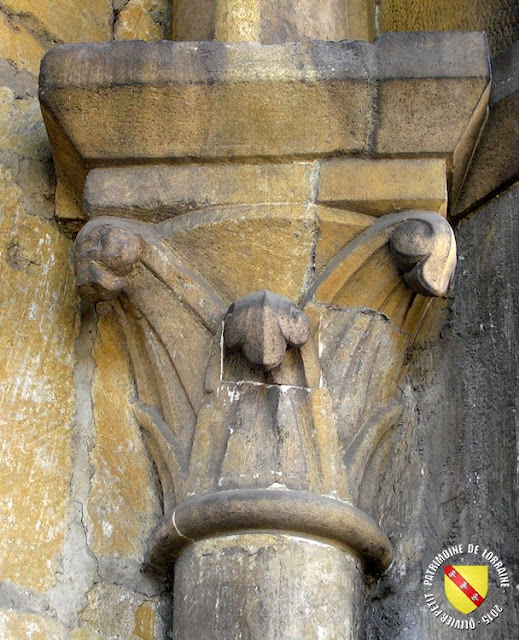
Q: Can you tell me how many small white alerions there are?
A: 3